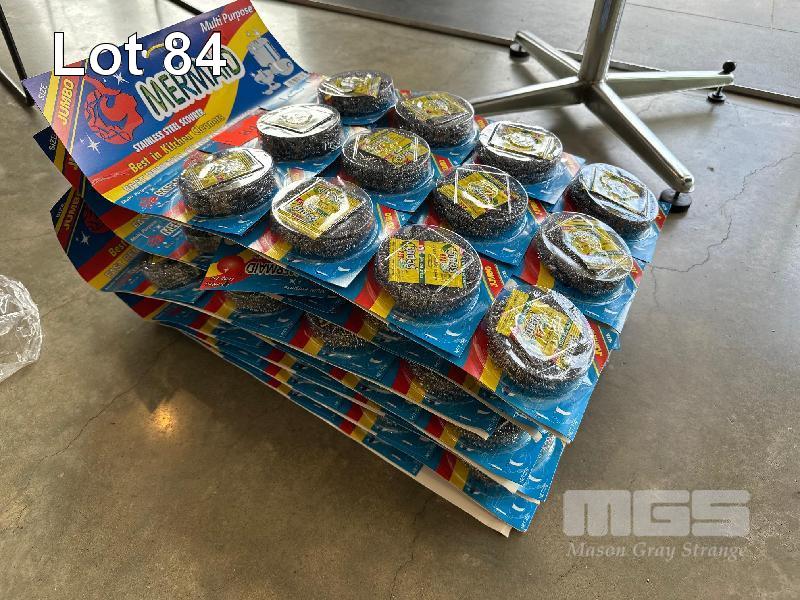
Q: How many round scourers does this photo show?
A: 12